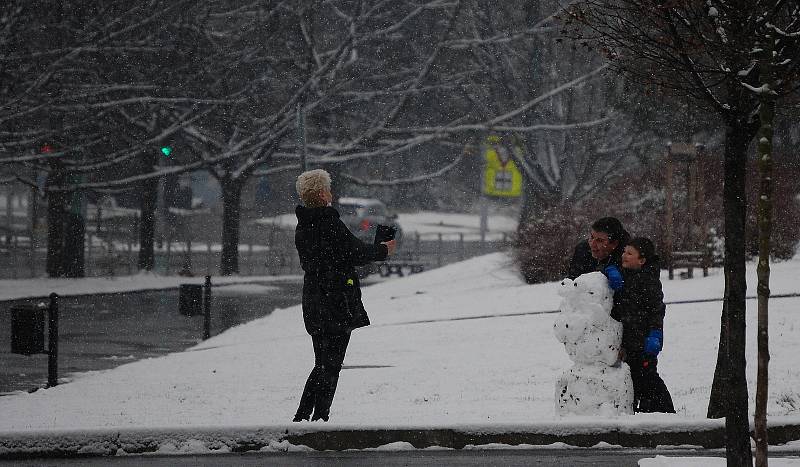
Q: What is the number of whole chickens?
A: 0